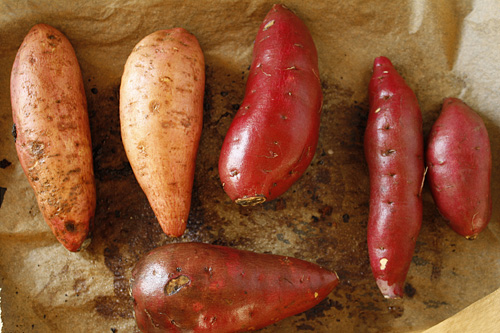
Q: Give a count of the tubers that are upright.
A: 5